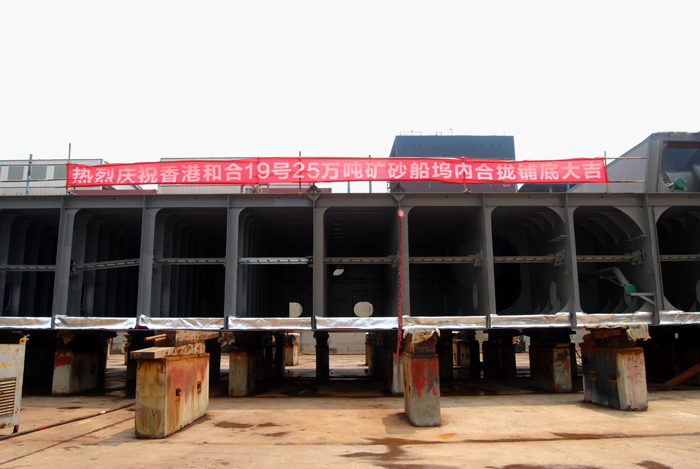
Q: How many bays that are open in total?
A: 9